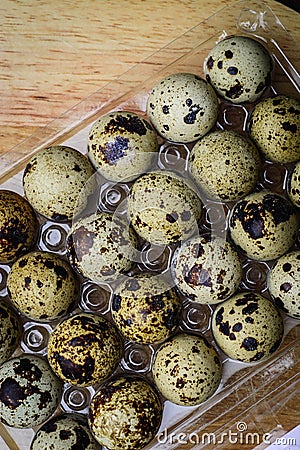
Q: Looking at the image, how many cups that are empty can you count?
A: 0